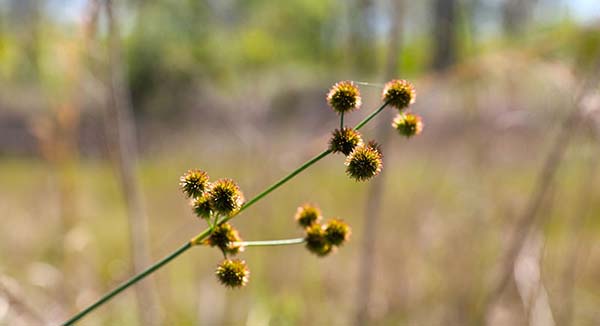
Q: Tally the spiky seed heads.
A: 13